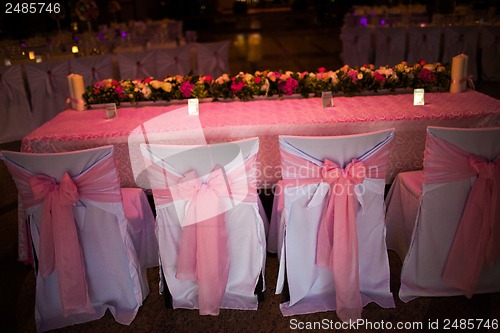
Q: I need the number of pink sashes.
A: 4